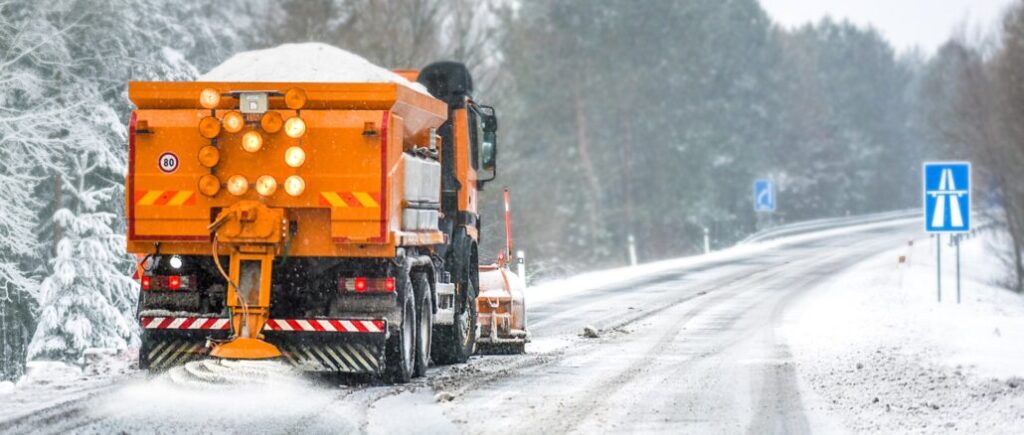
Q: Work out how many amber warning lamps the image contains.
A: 13